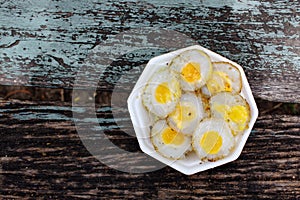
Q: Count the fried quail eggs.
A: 7